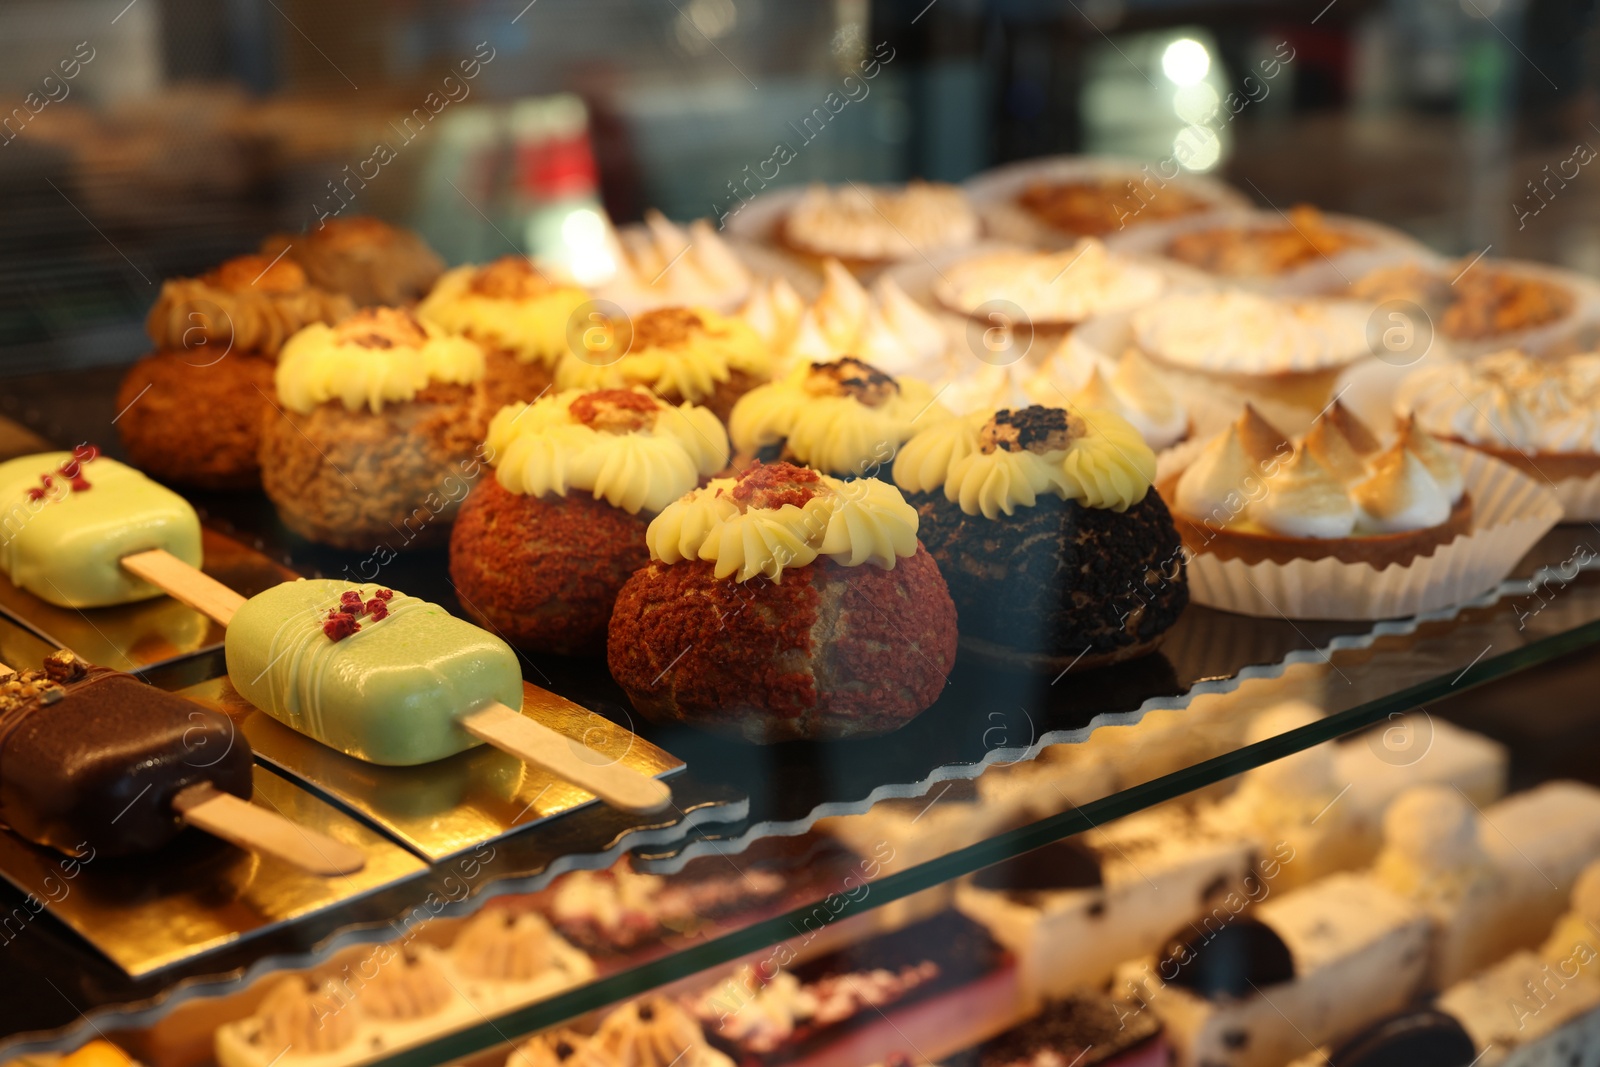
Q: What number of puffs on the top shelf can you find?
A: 9